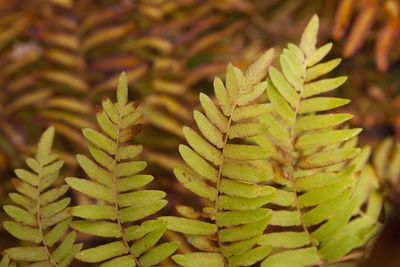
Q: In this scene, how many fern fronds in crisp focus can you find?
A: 4